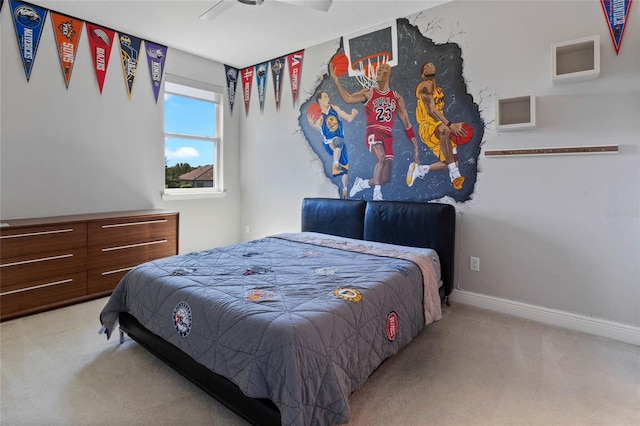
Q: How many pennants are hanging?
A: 11